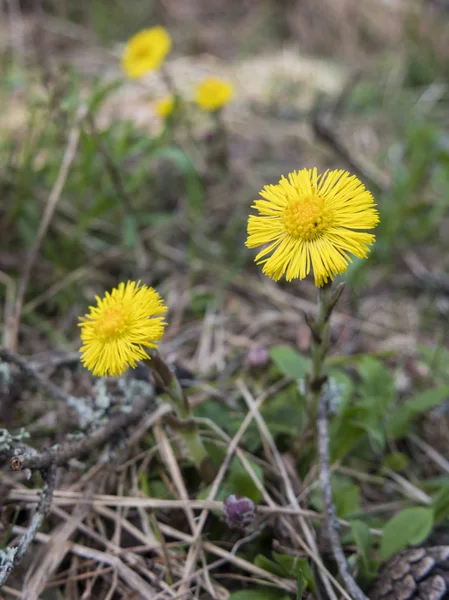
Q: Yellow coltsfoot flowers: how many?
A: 5